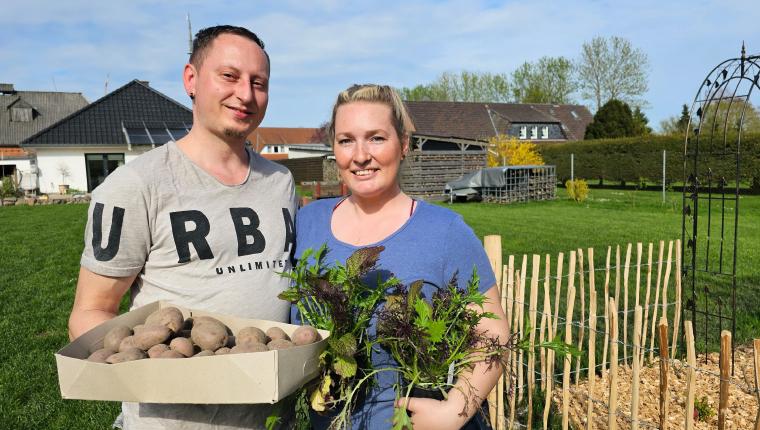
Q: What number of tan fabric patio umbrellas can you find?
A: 0